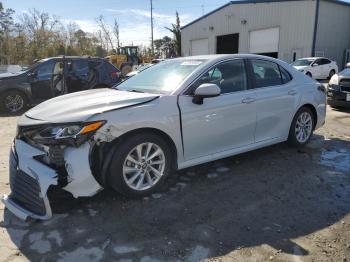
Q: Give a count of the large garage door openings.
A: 3